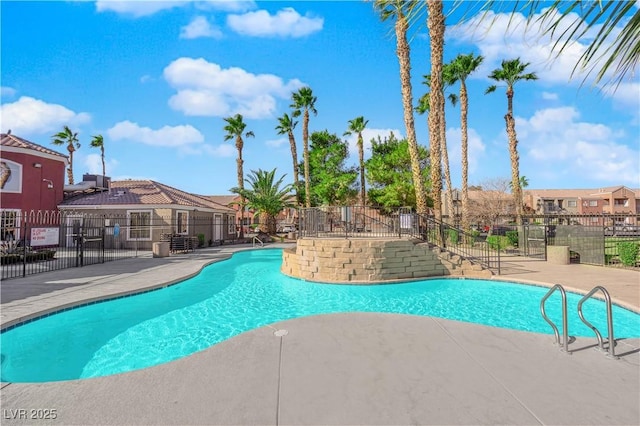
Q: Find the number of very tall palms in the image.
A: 2